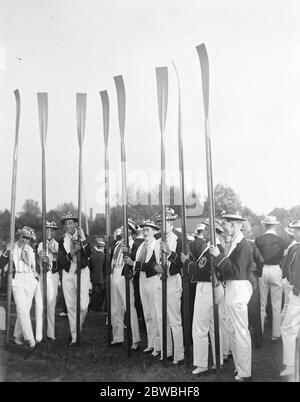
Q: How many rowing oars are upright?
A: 8